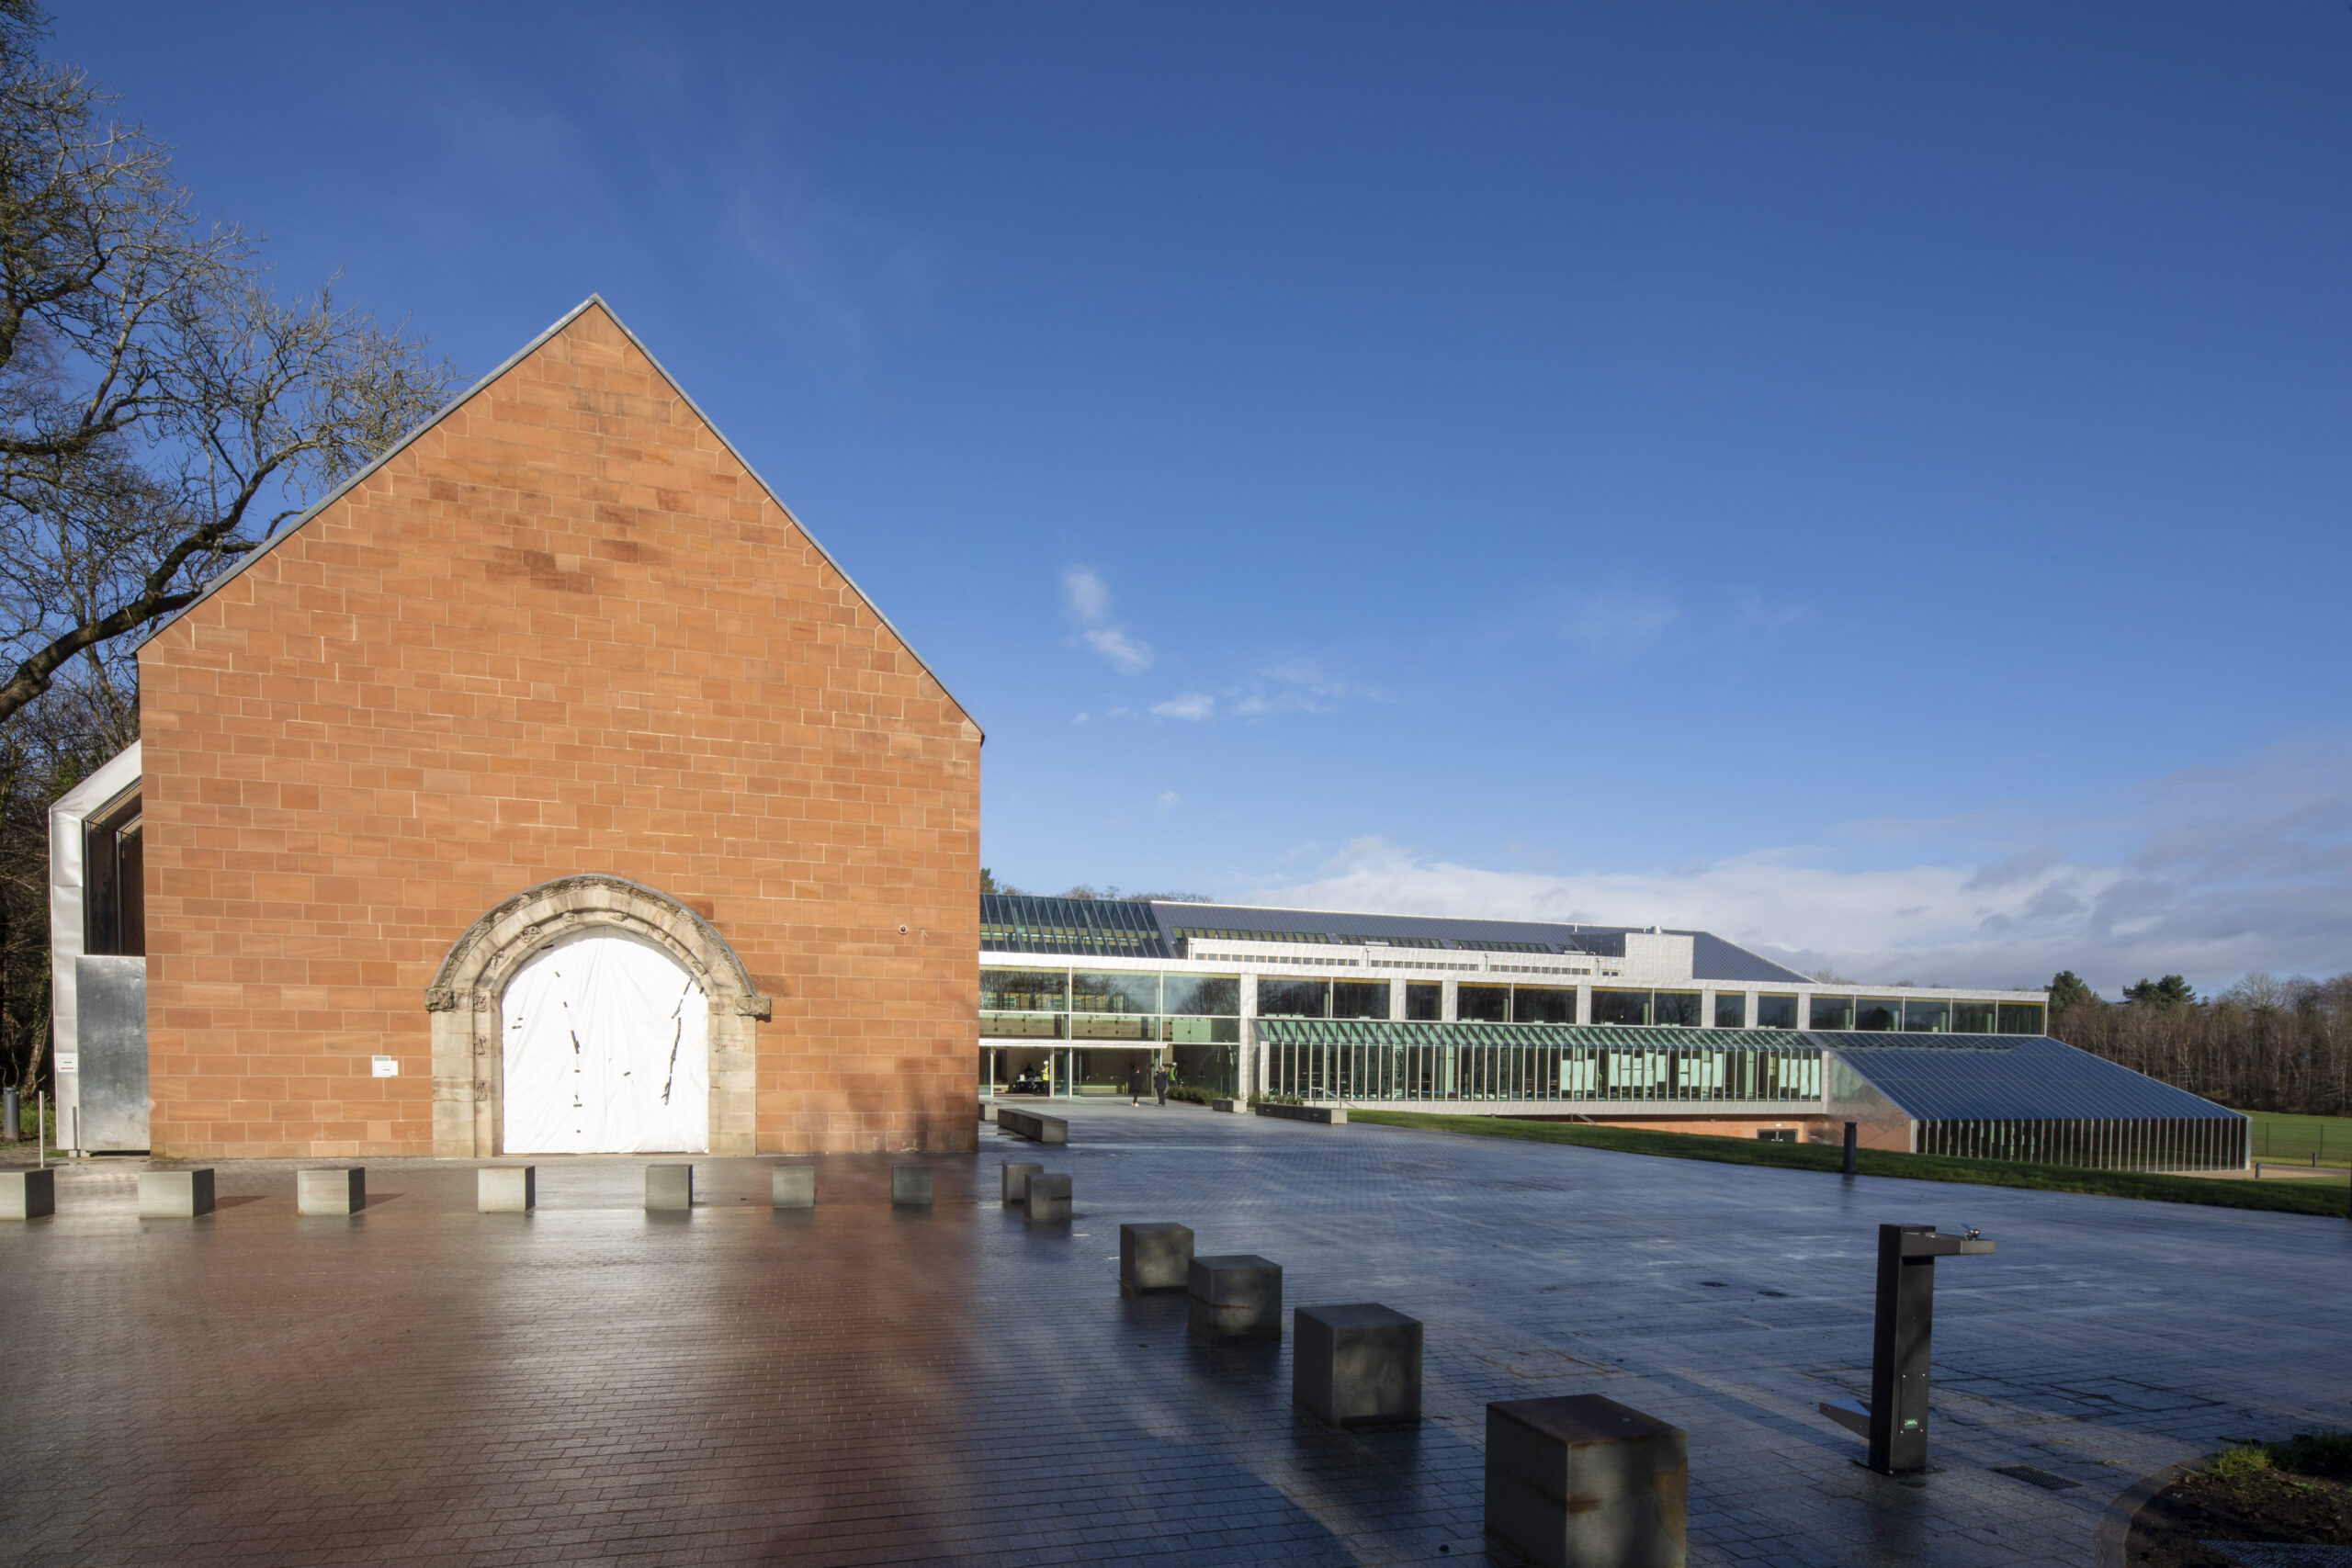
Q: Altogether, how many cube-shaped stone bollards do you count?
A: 13